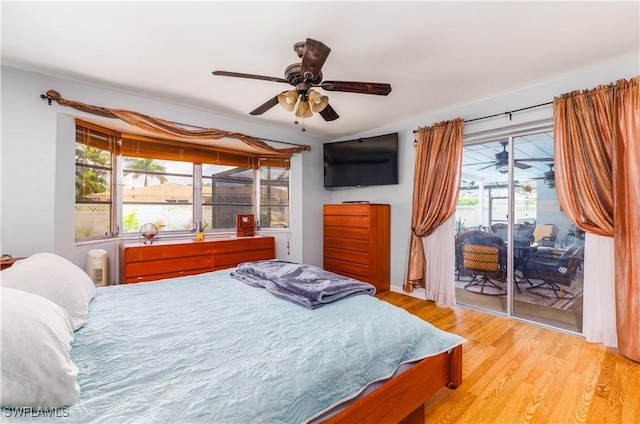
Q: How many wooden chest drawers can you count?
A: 2